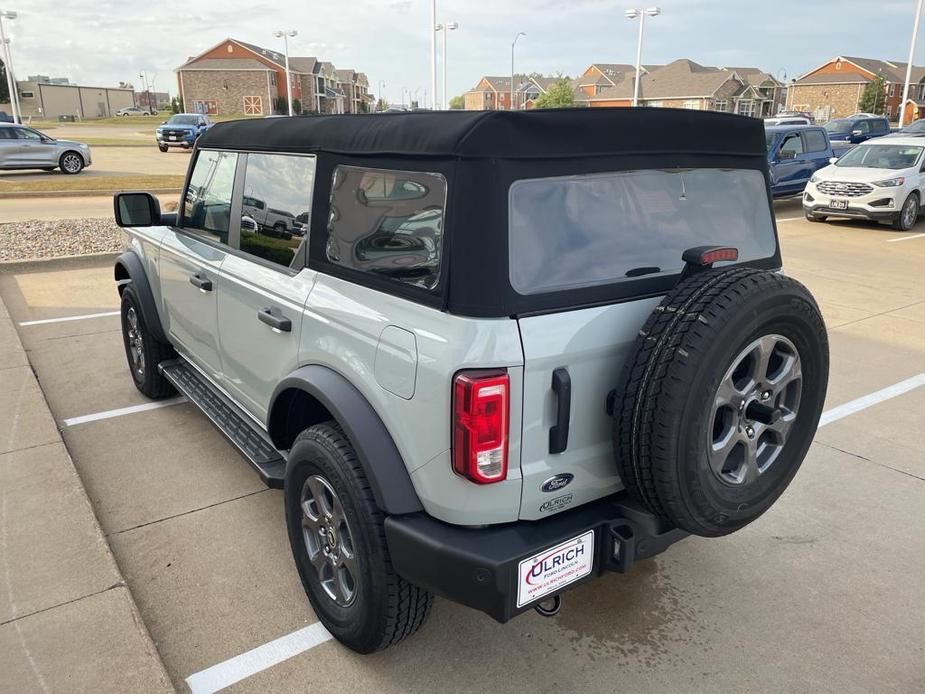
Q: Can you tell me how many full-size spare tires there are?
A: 1